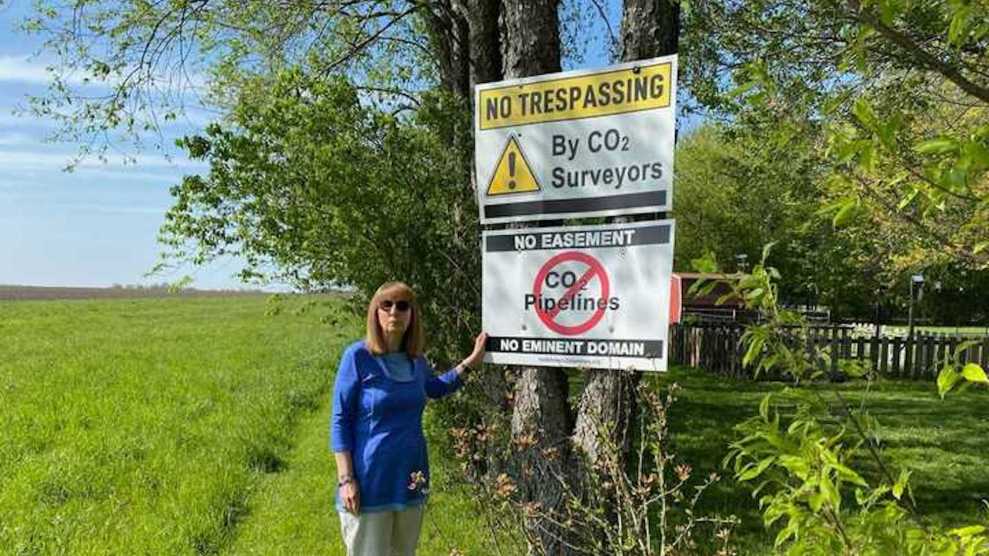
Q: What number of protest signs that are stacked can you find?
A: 2